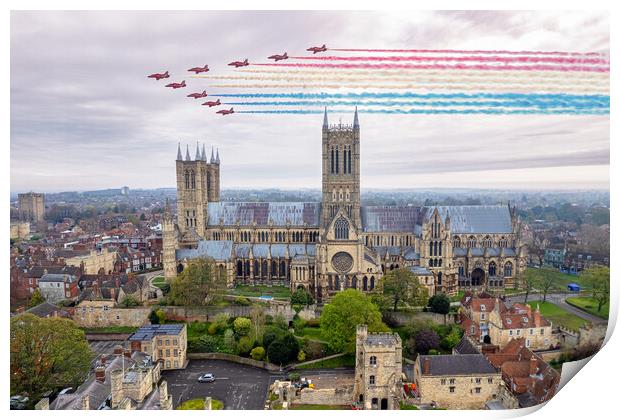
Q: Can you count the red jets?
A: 9